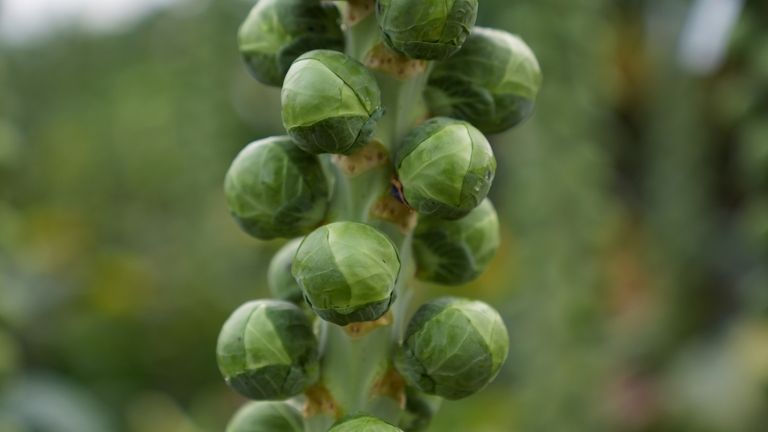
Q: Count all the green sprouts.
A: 14